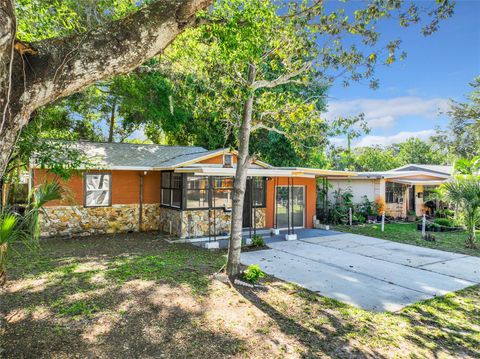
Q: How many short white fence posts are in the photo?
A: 3